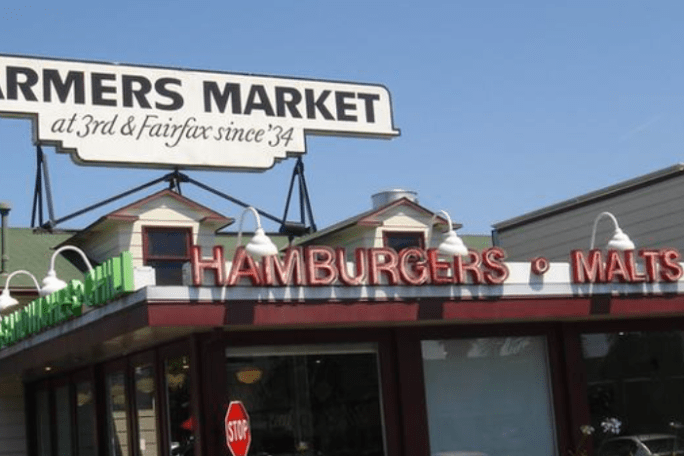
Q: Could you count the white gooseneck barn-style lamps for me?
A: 5